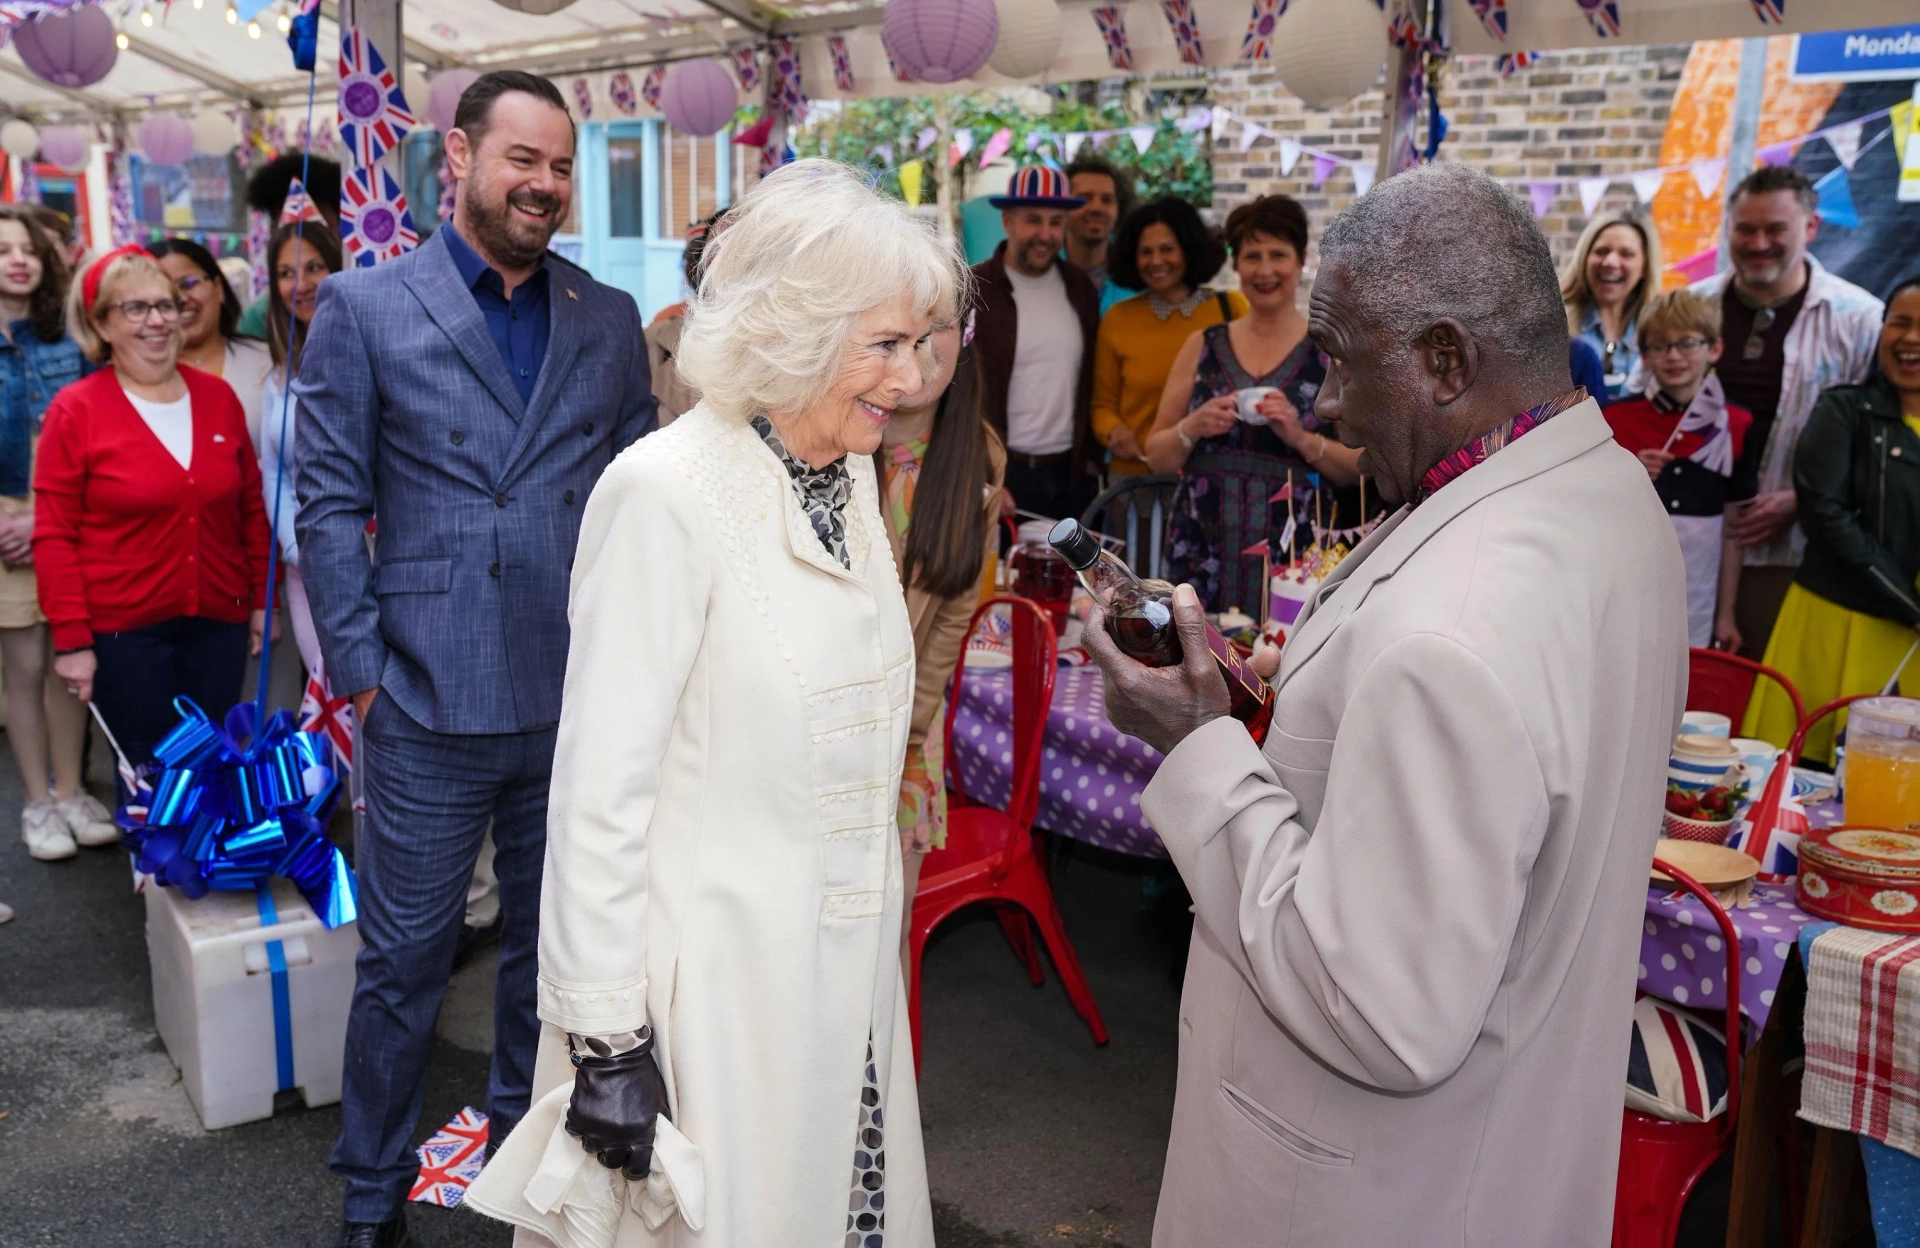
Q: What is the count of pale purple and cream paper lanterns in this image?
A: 13